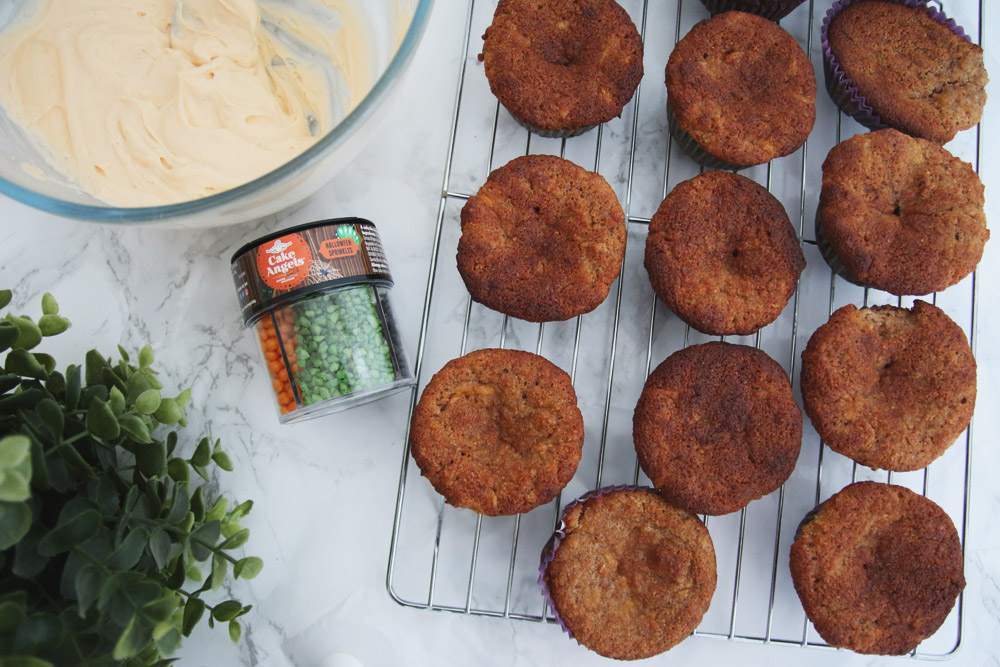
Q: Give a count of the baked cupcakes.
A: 12